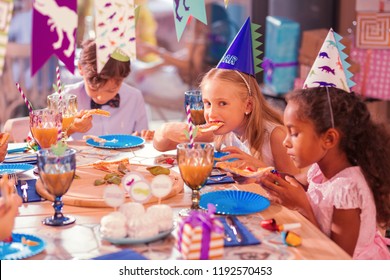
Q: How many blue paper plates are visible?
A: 5